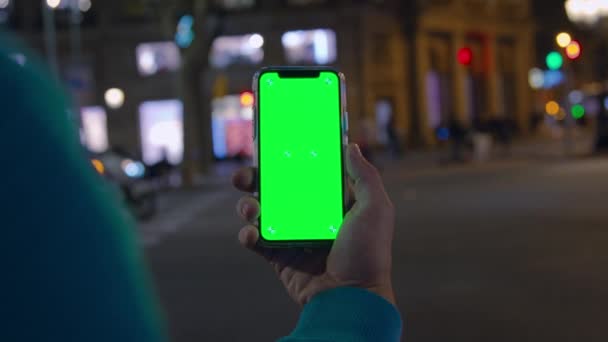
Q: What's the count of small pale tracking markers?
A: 6